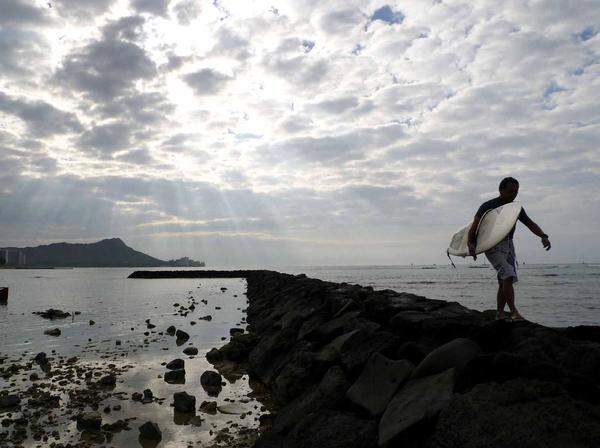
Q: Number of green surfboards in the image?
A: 0